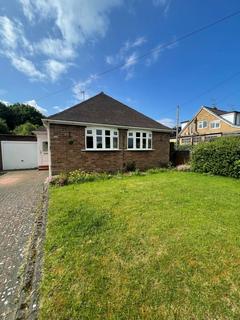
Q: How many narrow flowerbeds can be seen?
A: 1